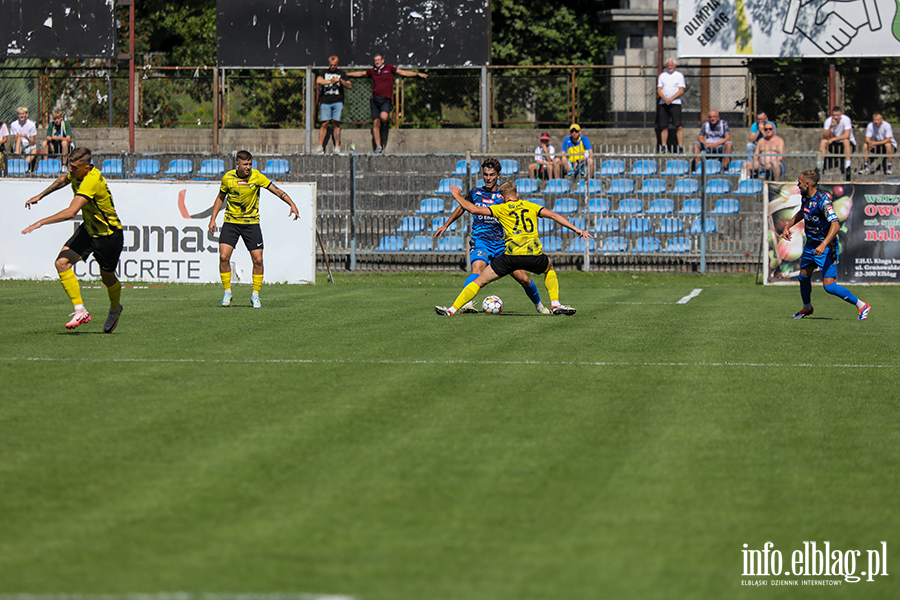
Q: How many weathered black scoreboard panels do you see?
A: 2